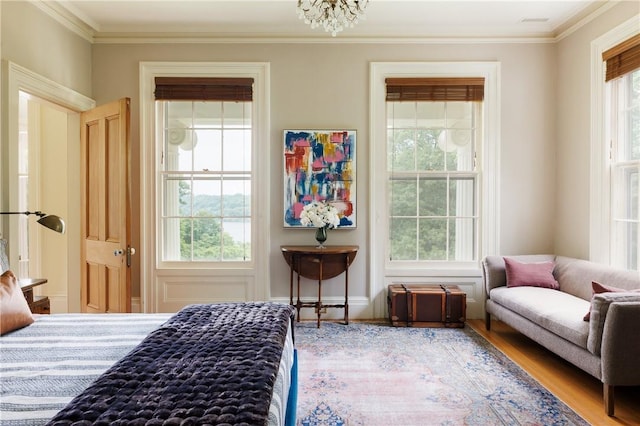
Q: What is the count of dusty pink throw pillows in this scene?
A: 2